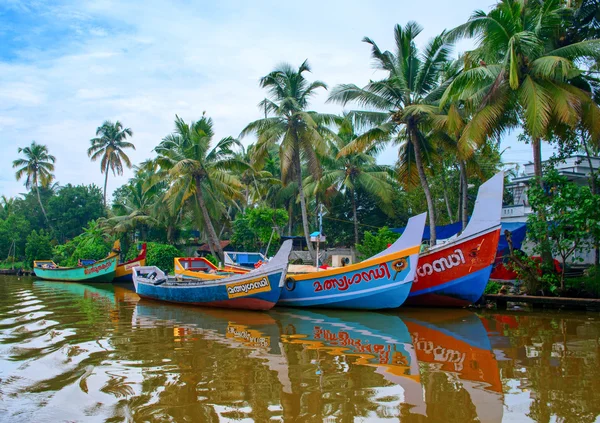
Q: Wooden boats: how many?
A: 5